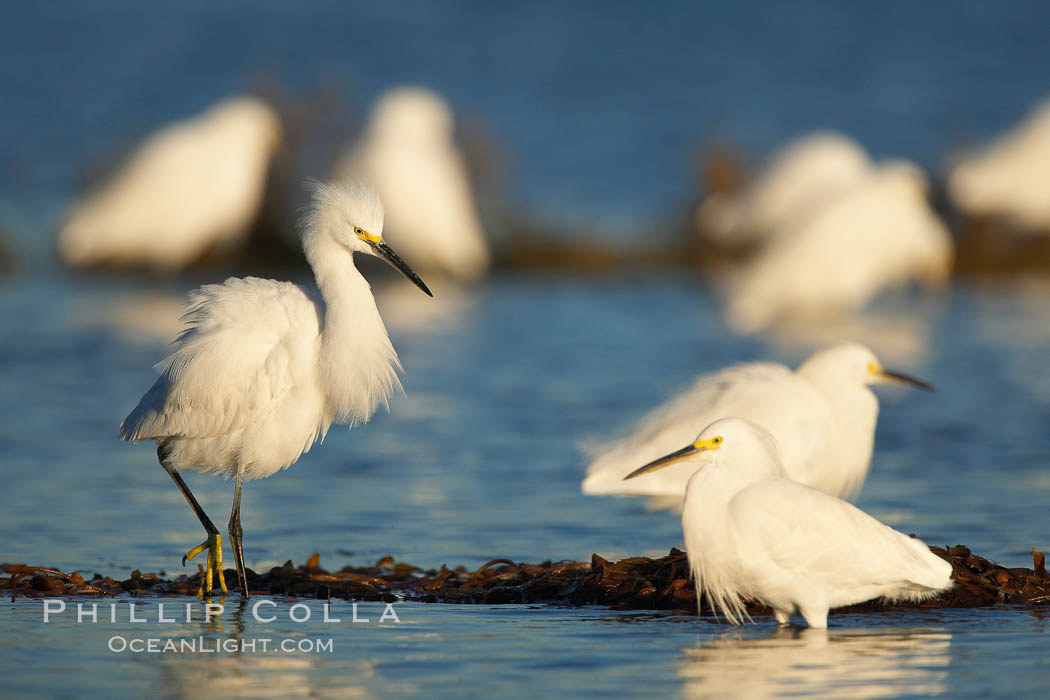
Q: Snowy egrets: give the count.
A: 8